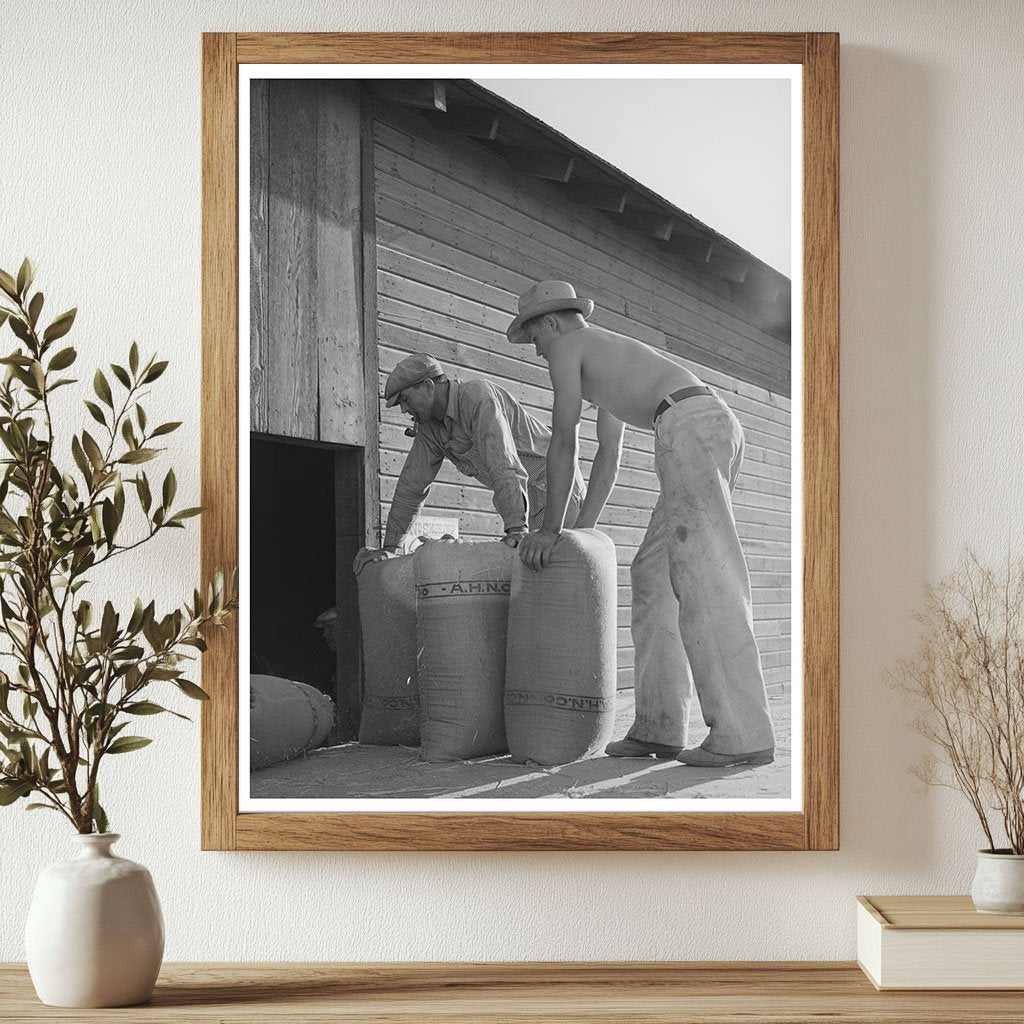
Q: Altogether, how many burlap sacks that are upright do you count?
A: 3